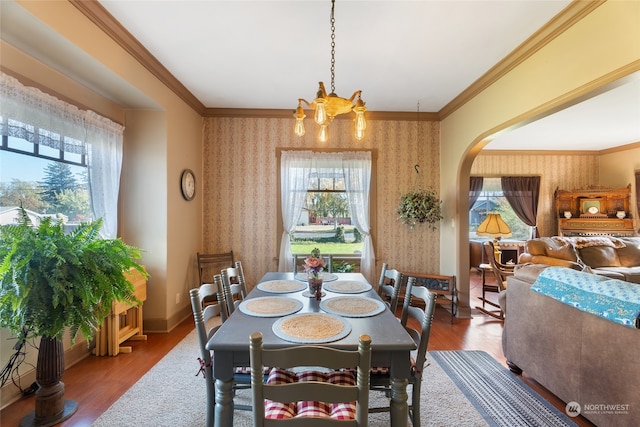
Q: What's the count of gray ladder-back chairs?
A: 6